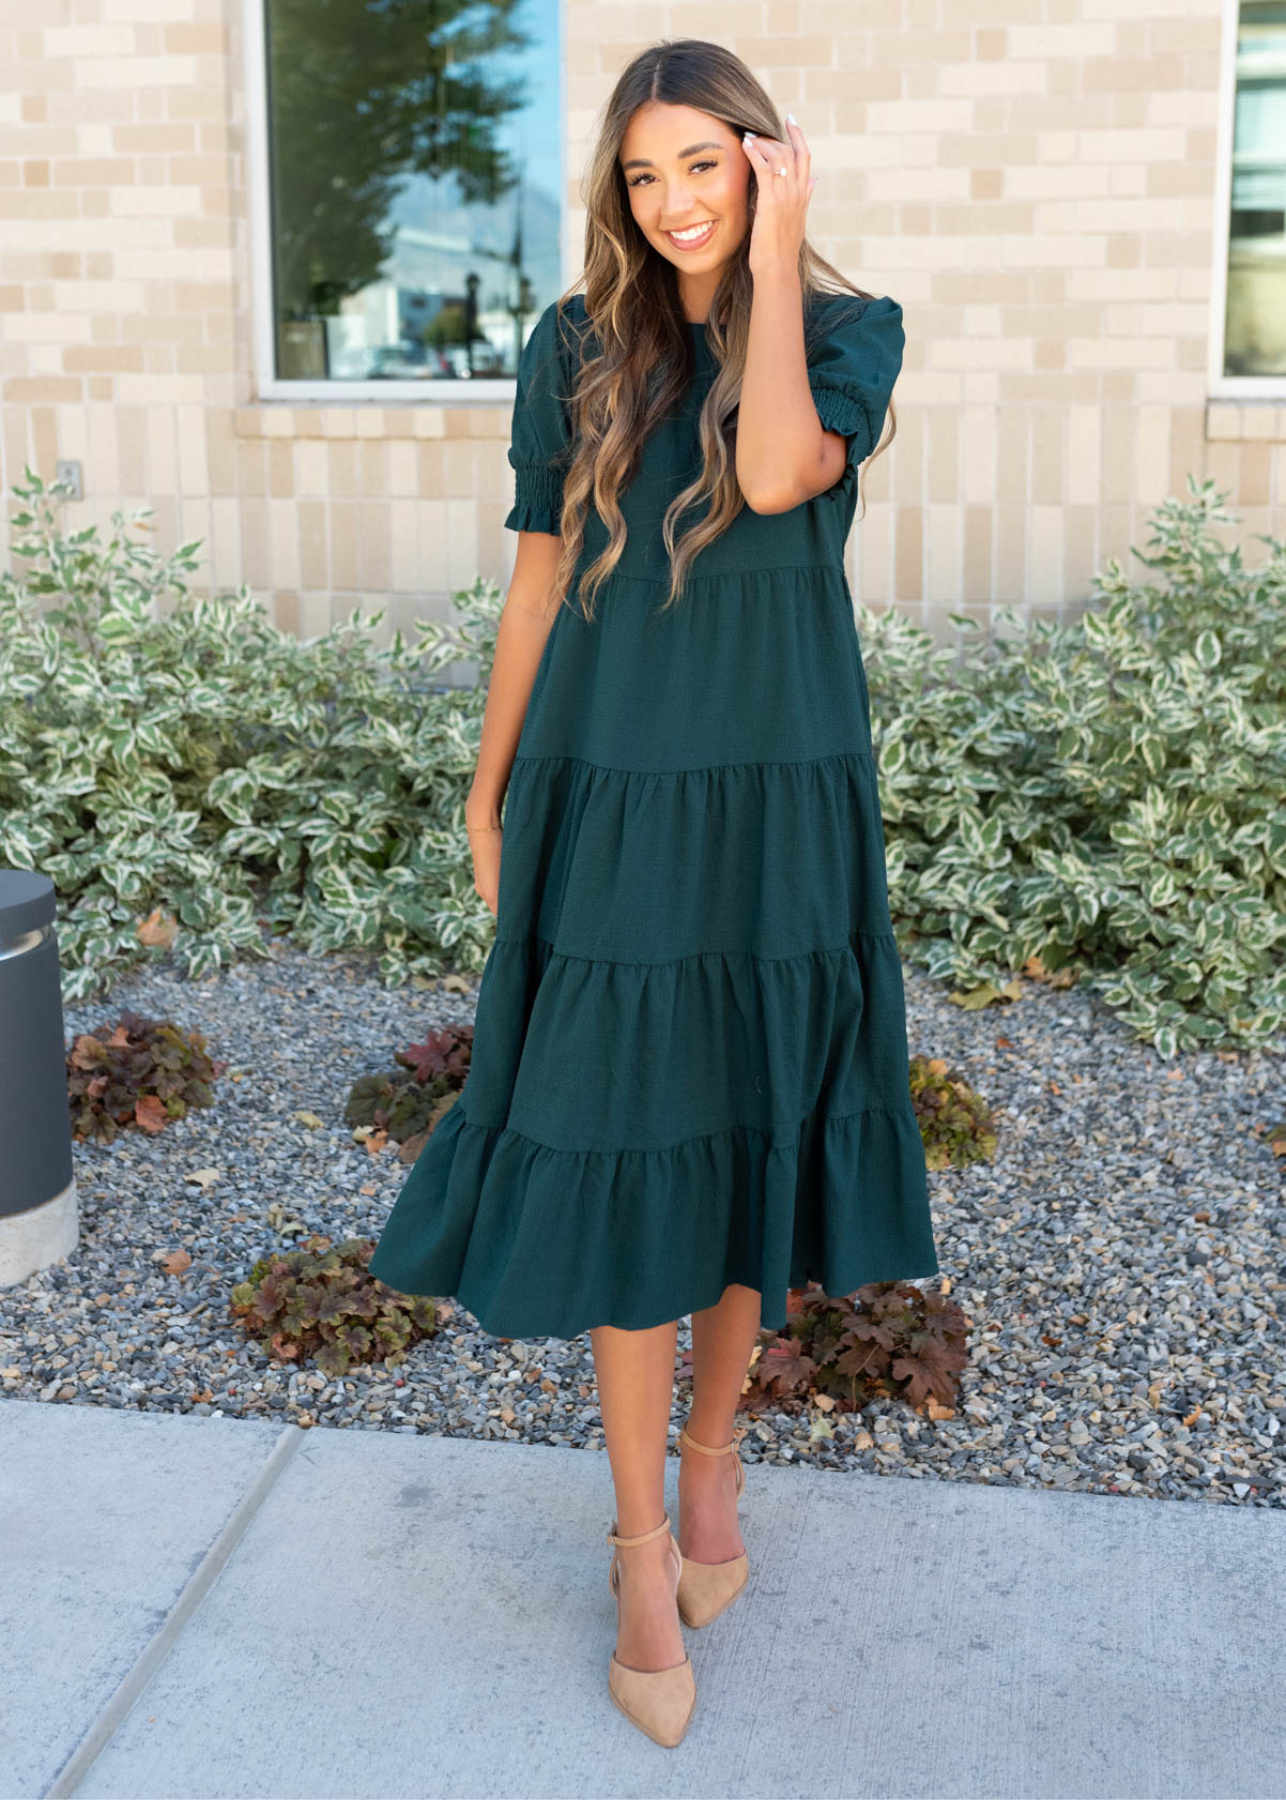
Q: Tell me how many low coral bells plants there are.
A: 5